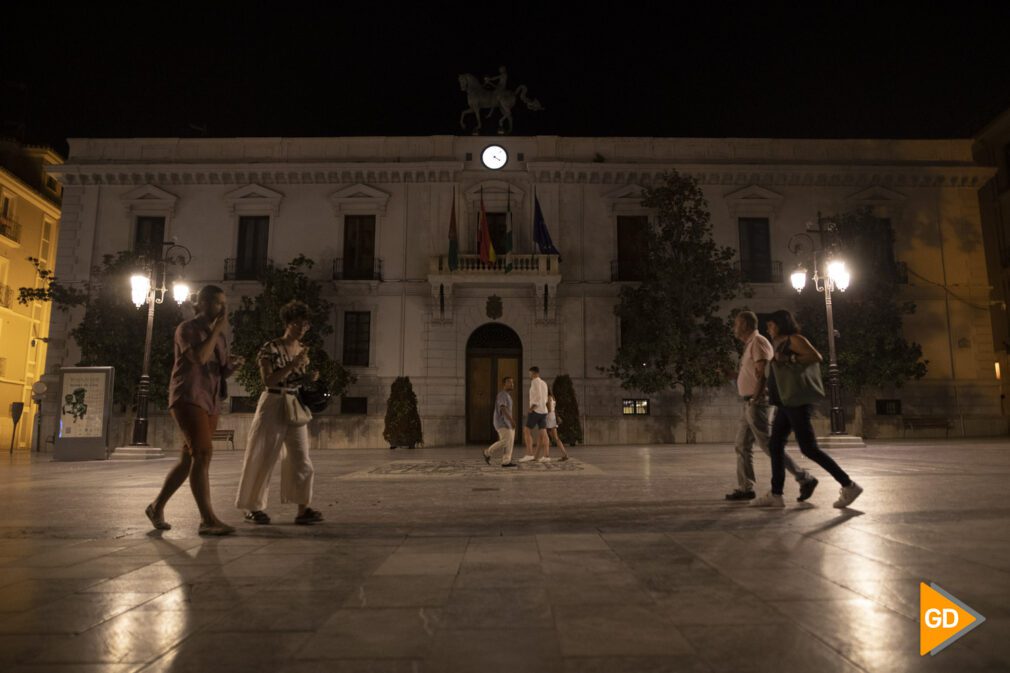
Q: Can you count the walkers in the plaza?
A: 7